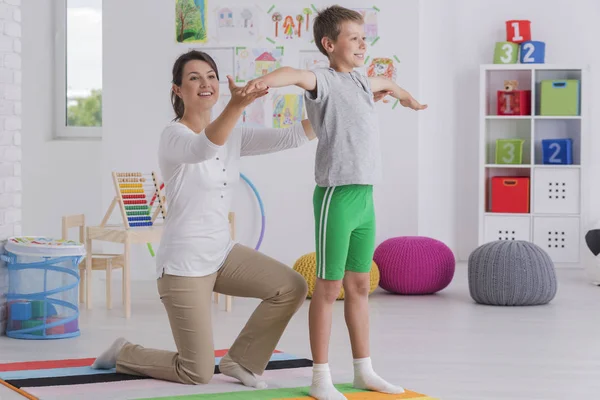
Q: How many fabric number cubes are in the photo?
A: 6